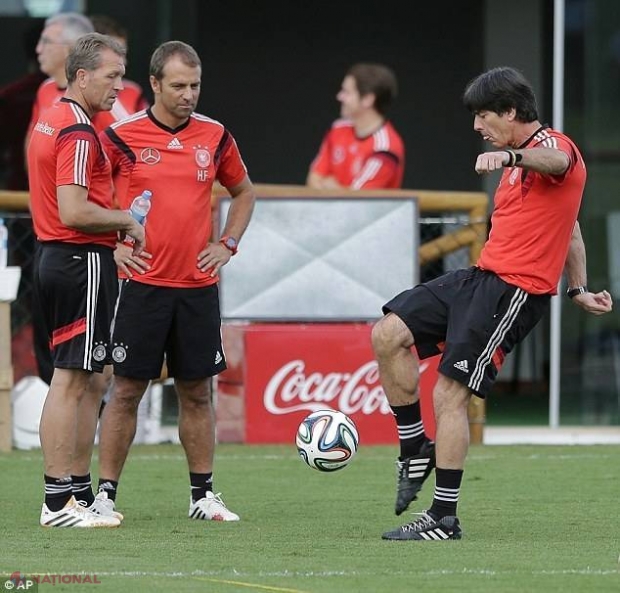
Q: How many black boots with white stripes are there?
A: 2